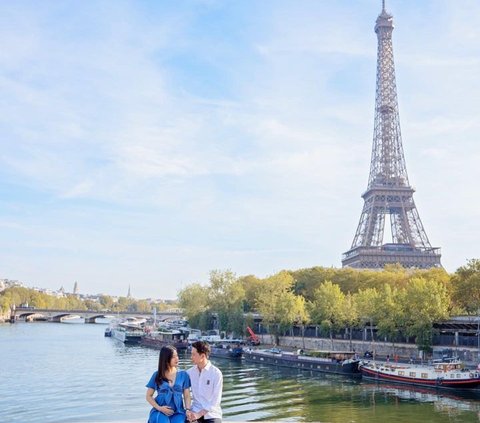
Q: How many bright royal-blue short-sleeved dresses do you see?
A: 1